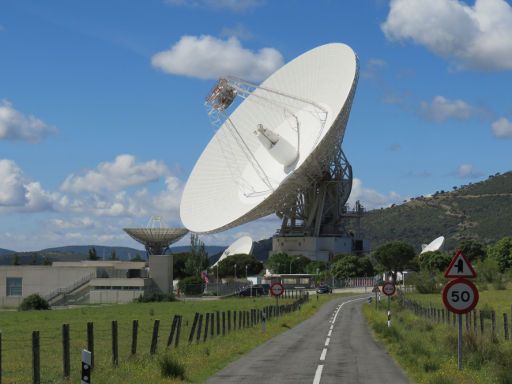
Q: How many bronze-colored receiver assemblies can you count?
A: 1